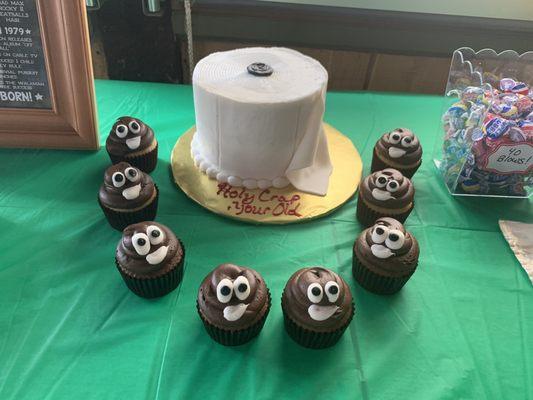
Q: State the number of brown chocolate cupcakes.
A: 8